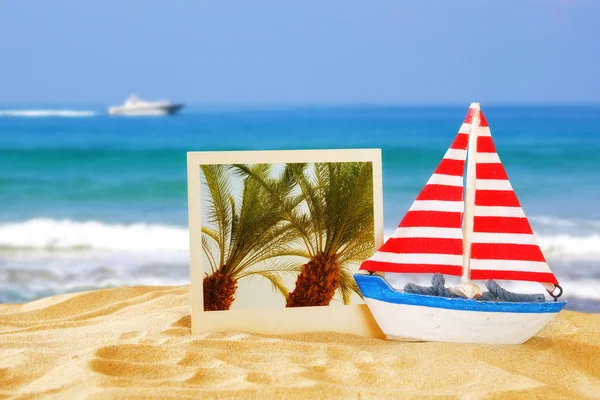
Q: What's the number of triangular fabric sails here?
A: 2